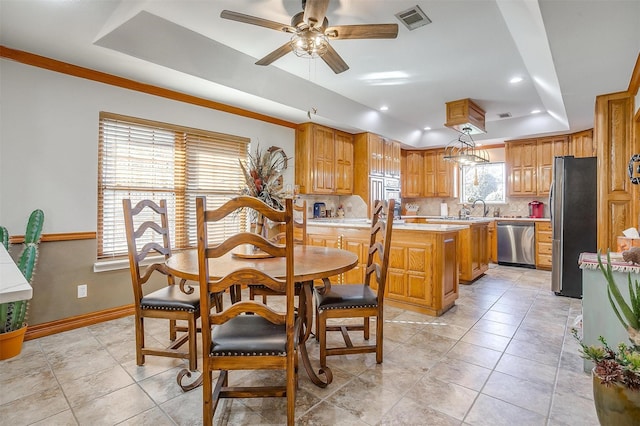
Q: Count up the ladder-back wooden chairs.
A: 4